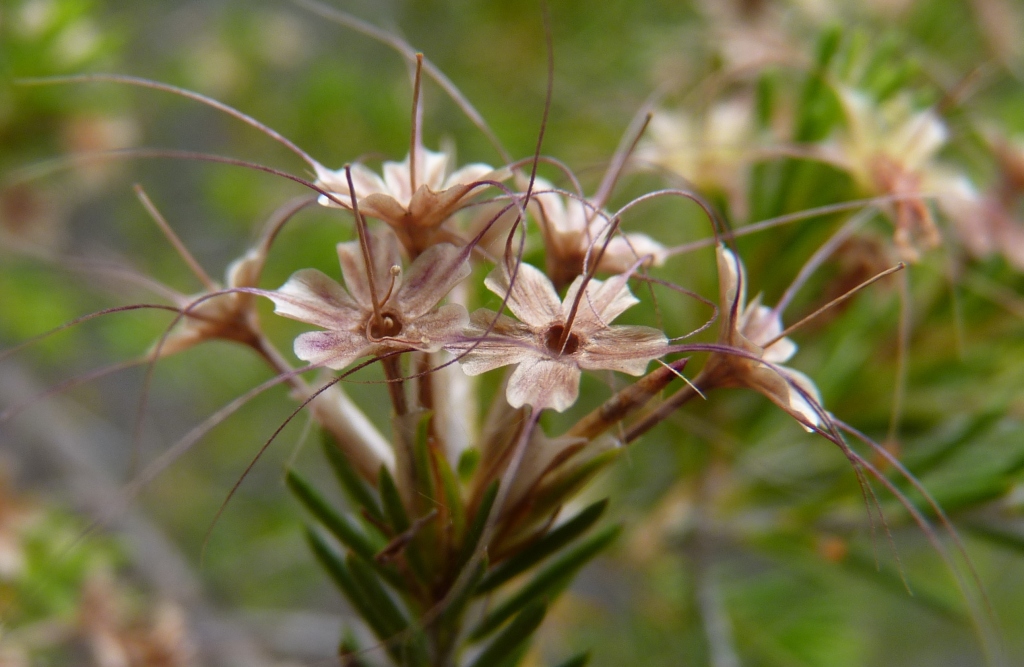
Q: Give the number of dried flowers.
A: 6